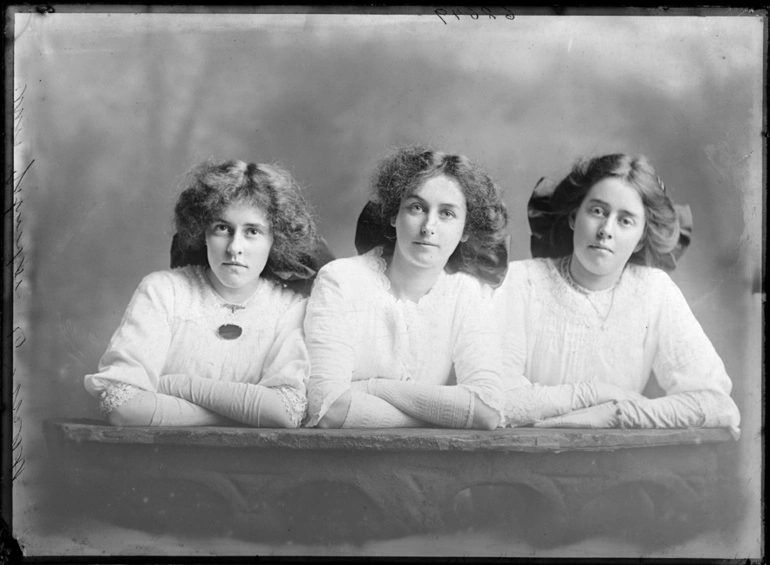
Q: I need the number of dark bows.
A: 3